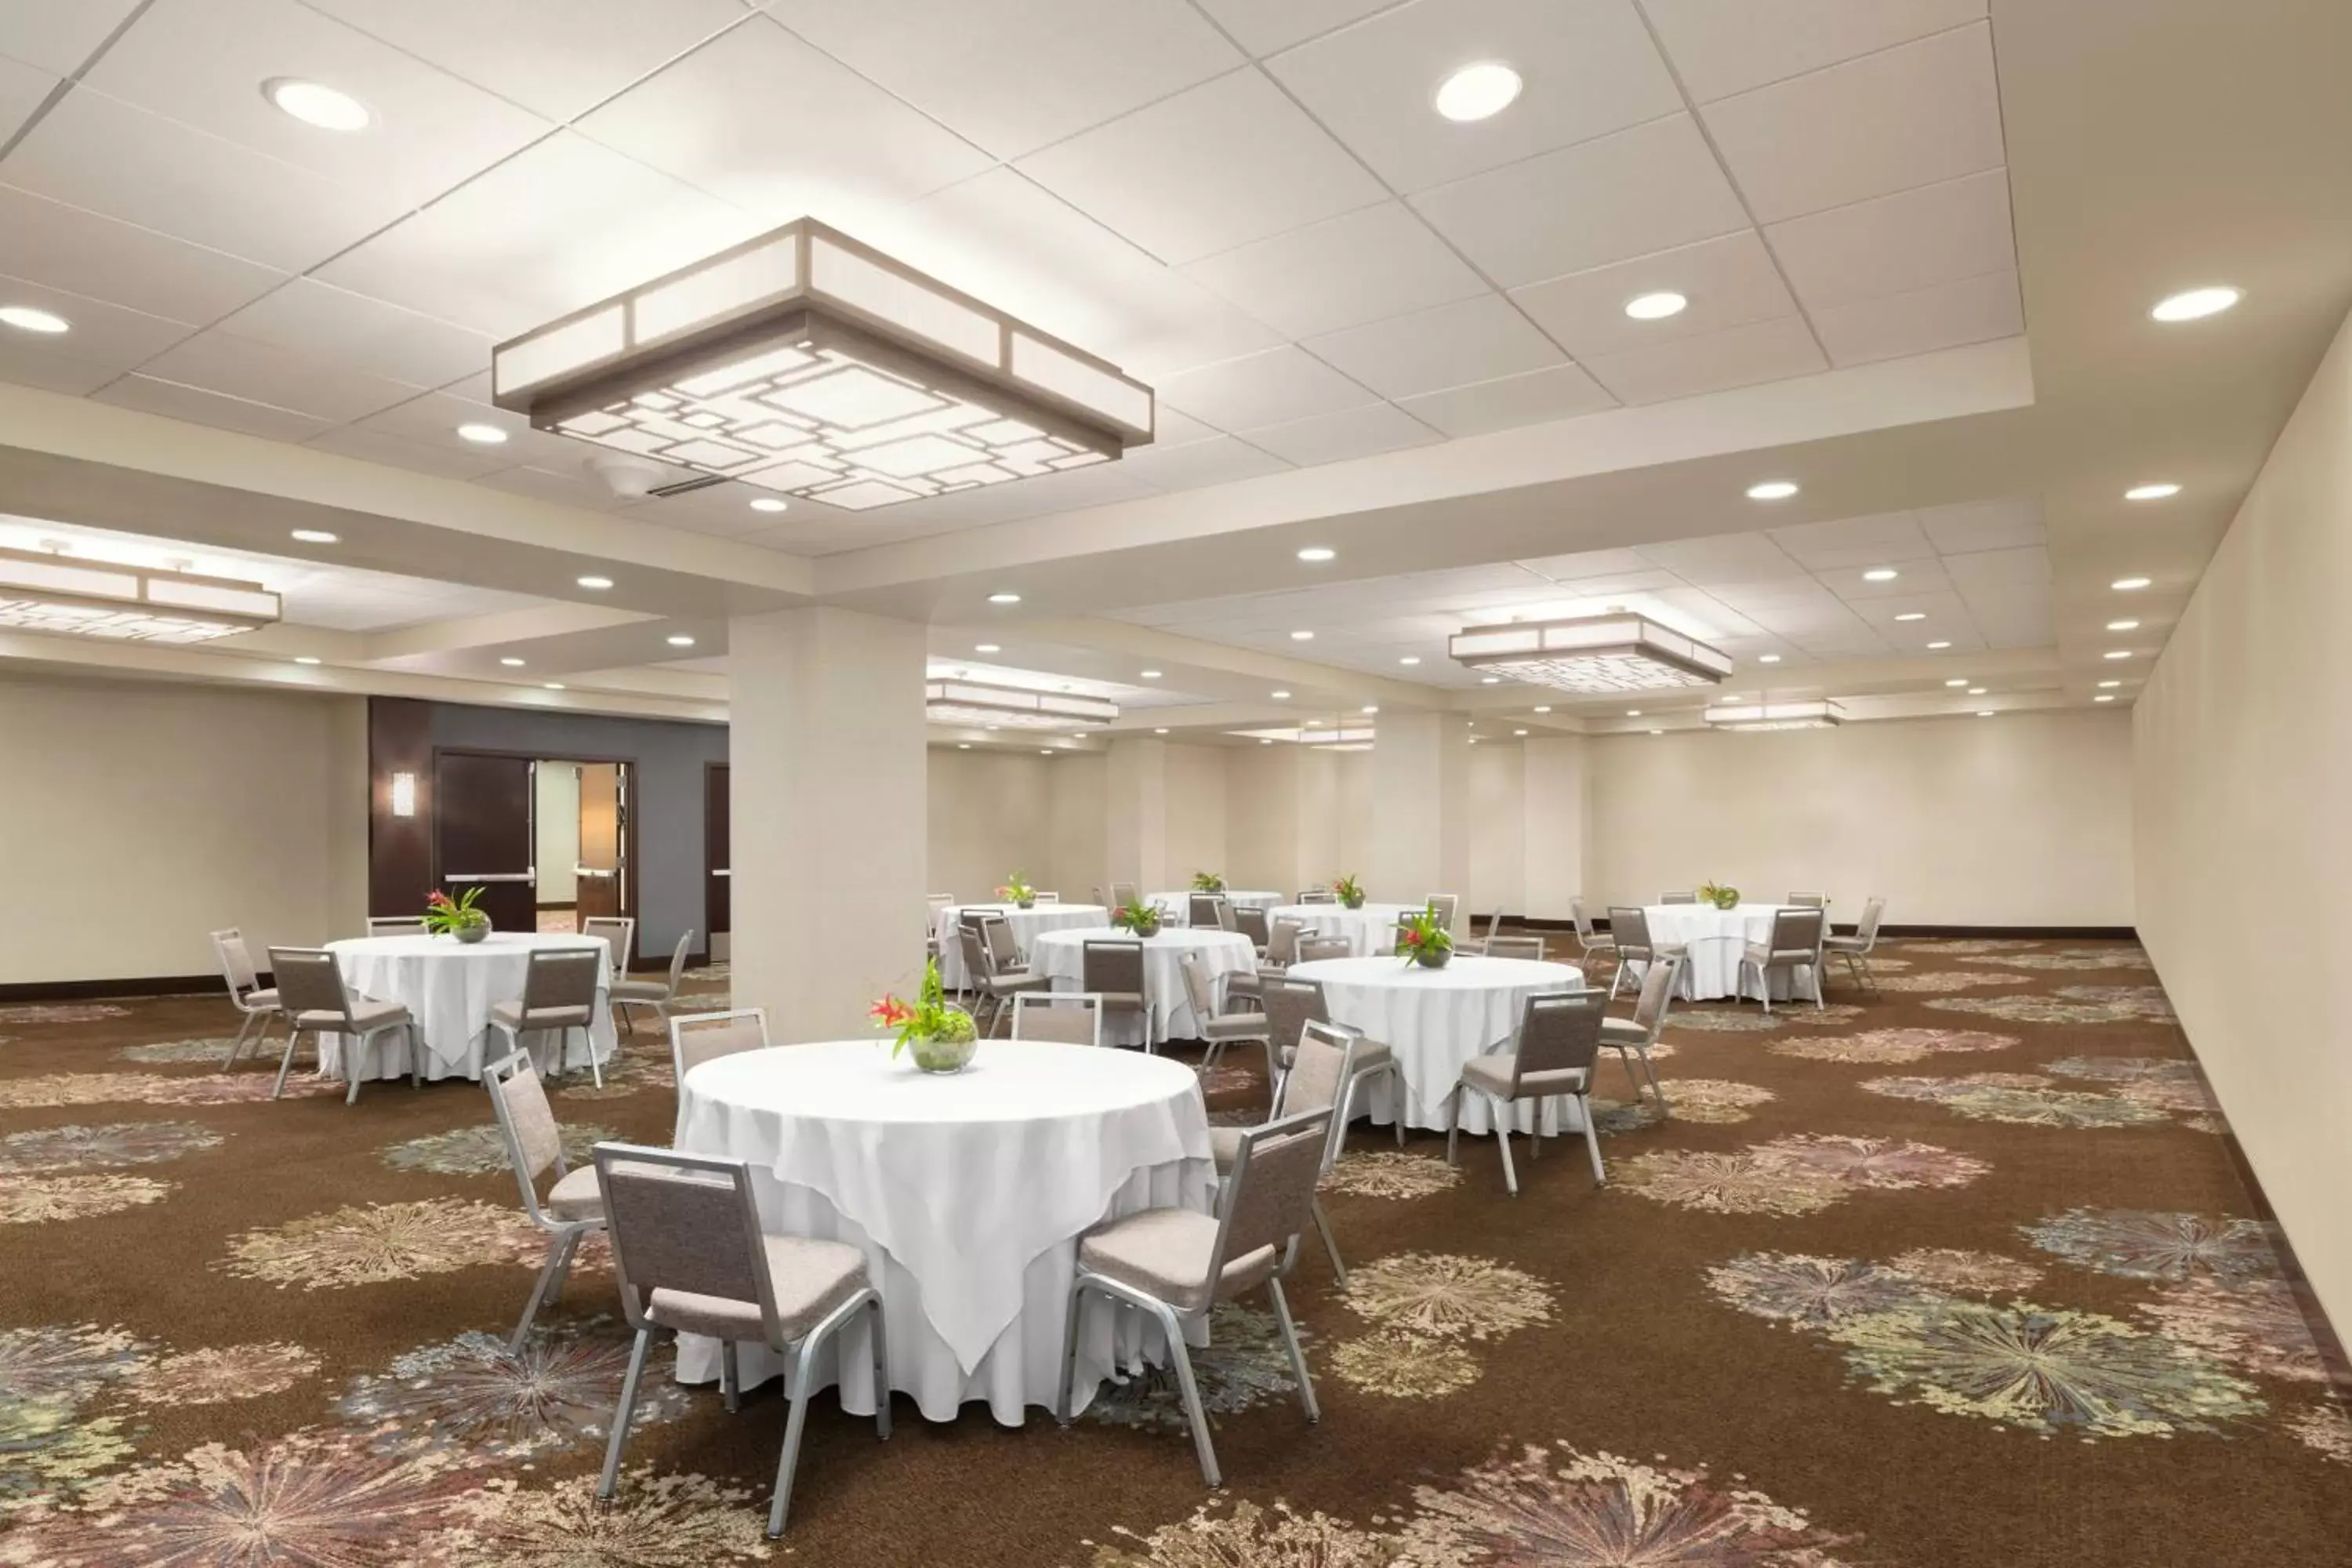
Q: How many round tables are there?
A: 8